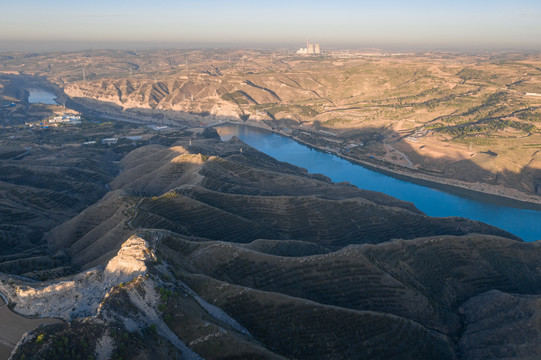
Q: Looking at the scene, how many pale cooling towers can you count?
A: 2